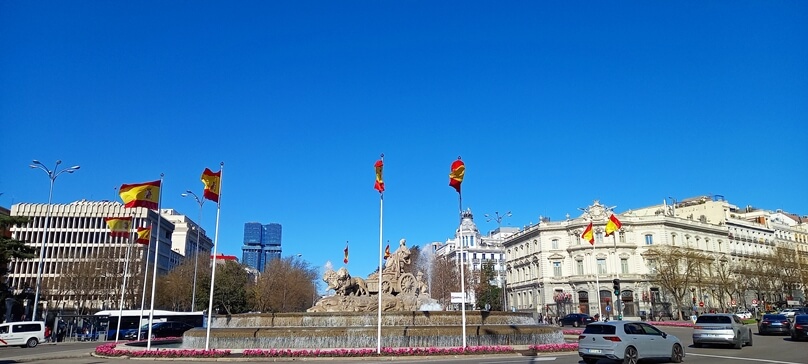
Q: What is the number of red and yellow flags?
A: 10